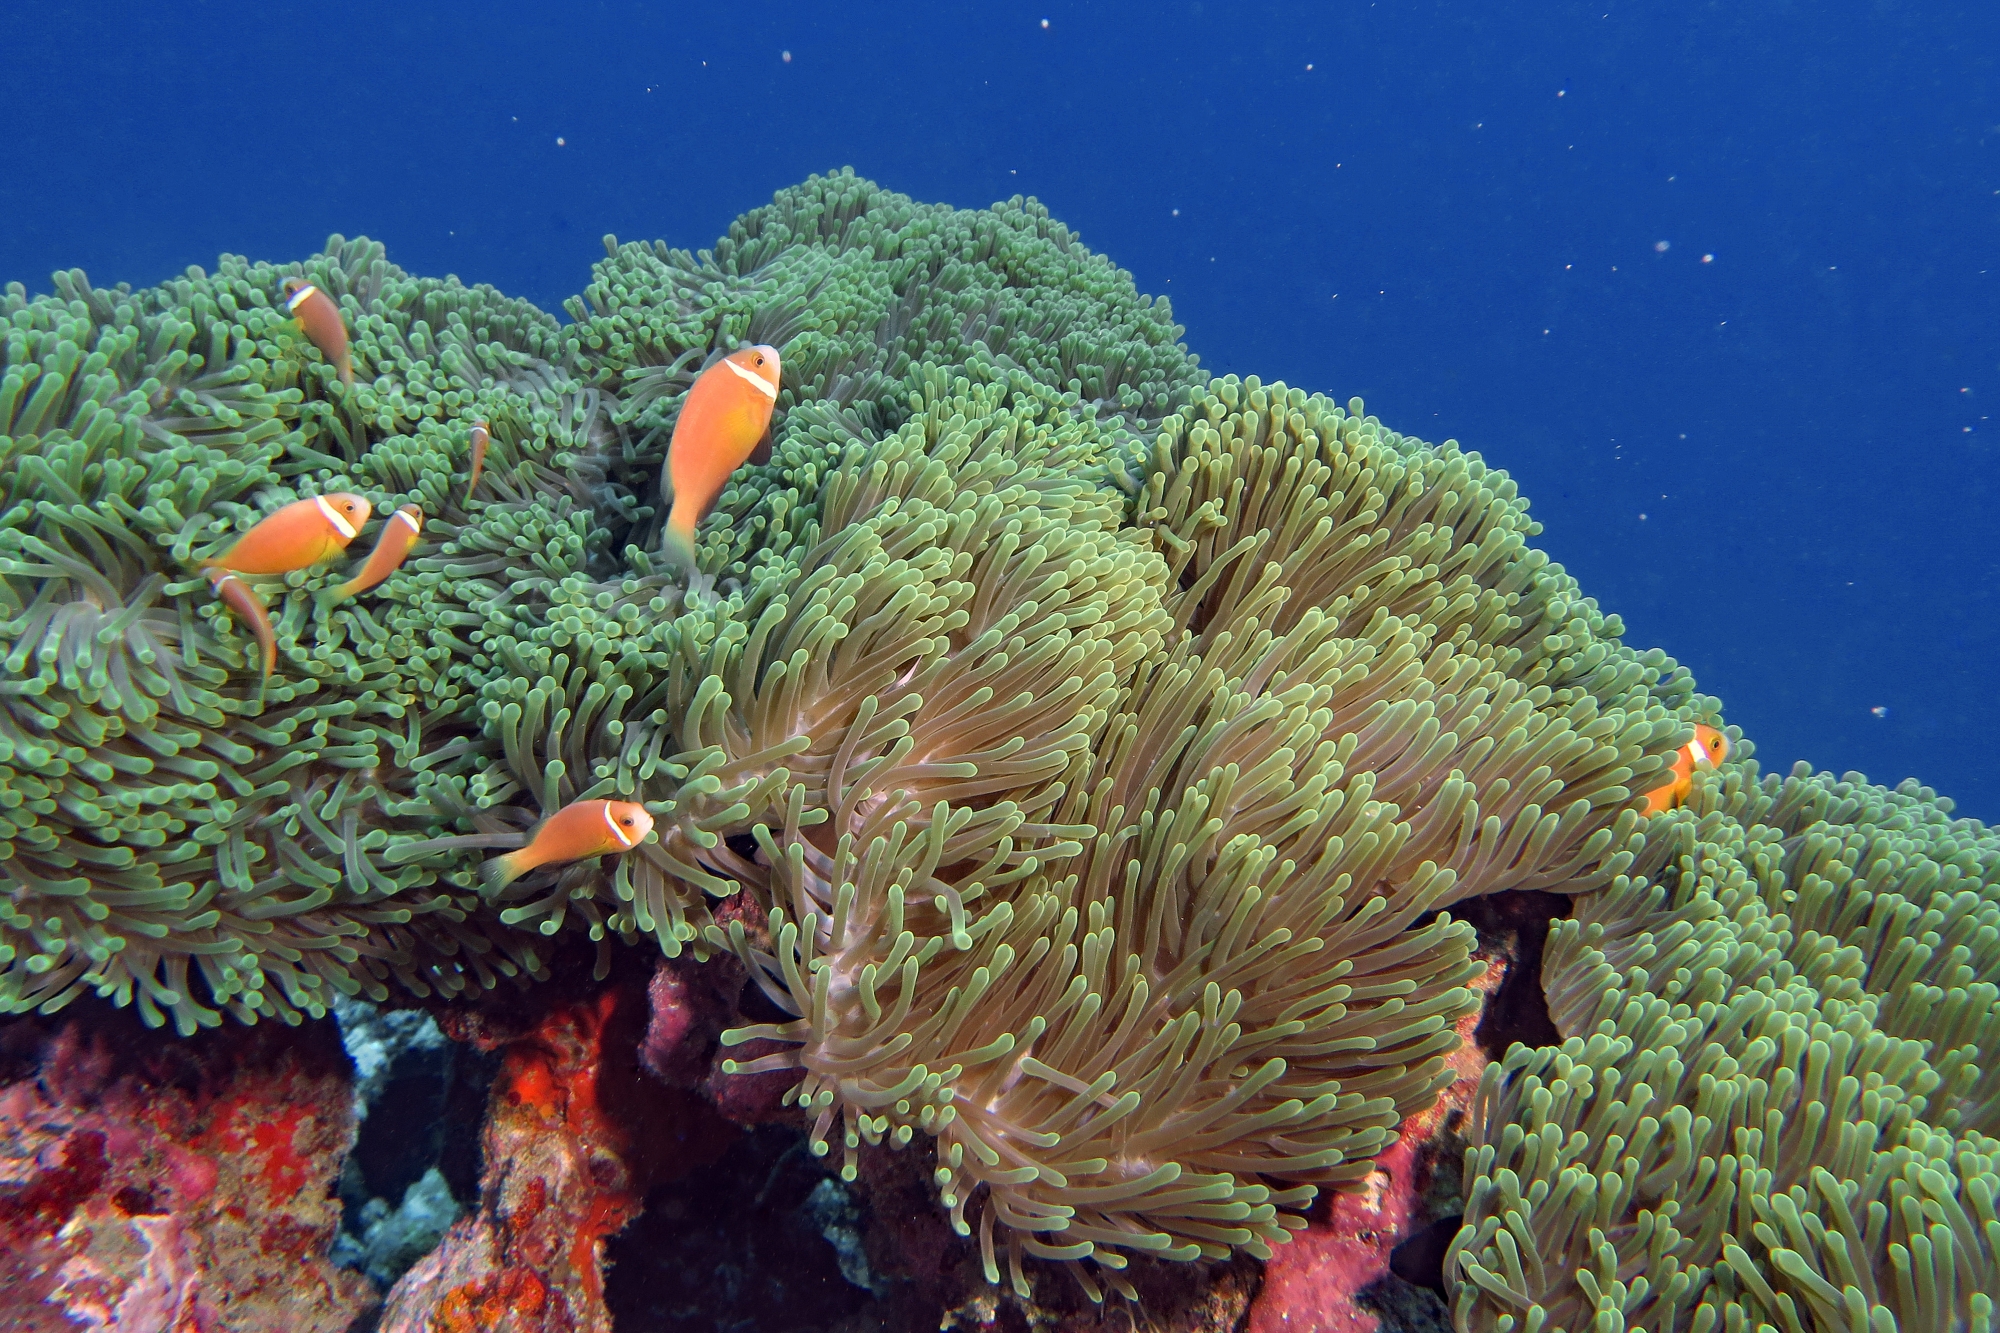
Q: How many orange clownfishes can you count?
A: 8